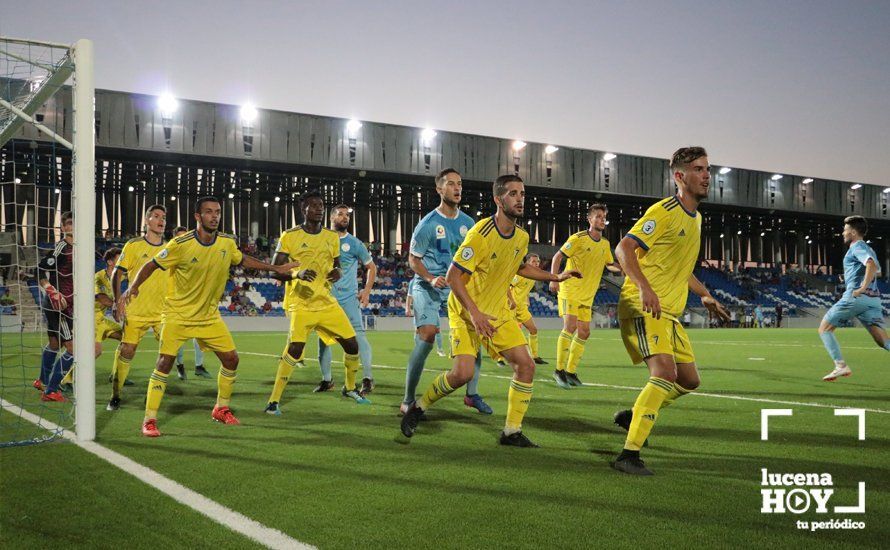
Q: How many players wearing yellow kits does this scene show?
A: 8